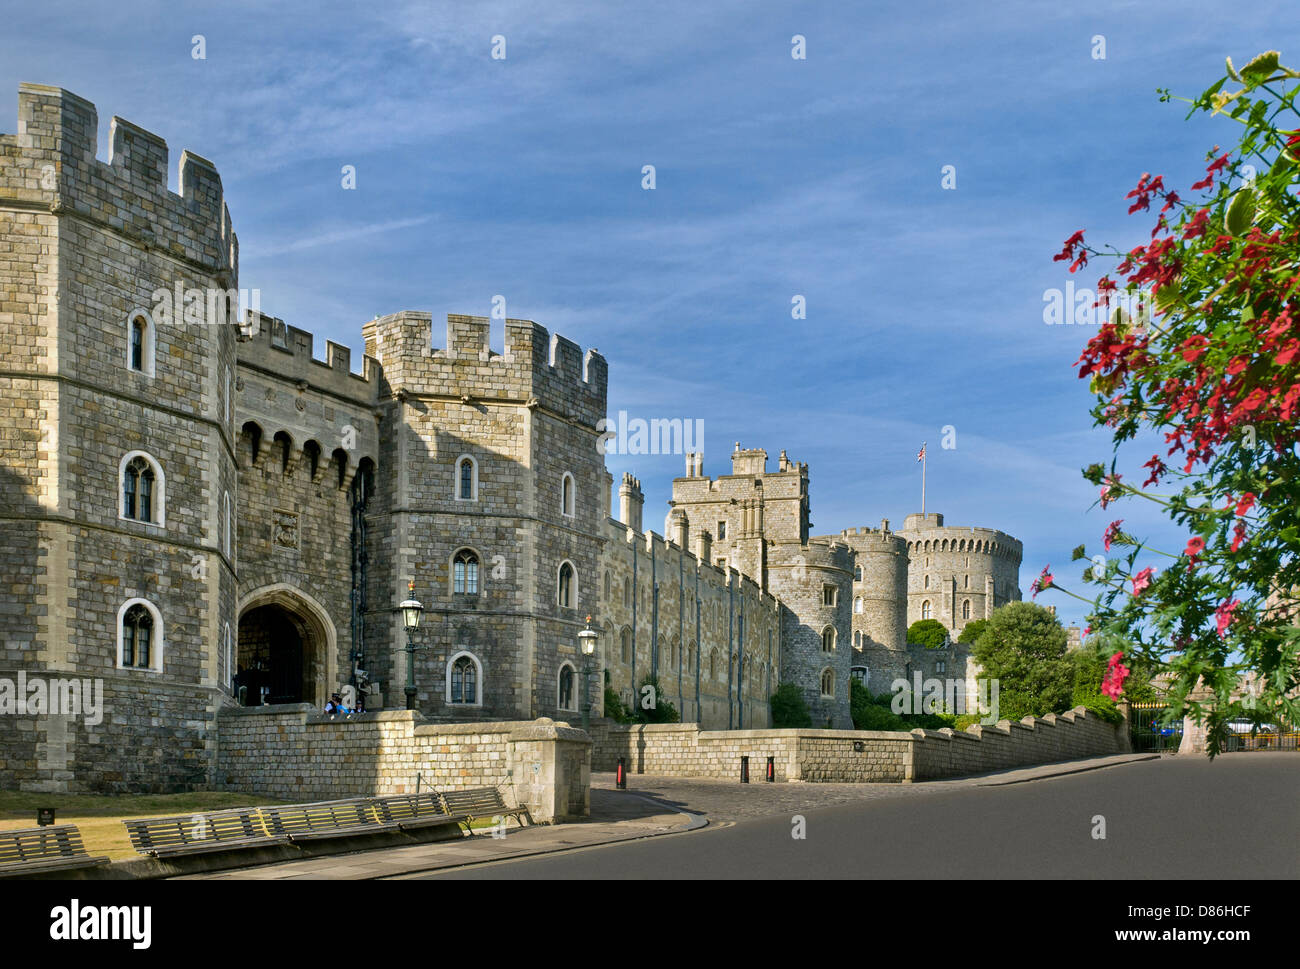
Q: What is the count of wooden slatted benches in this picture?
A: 5